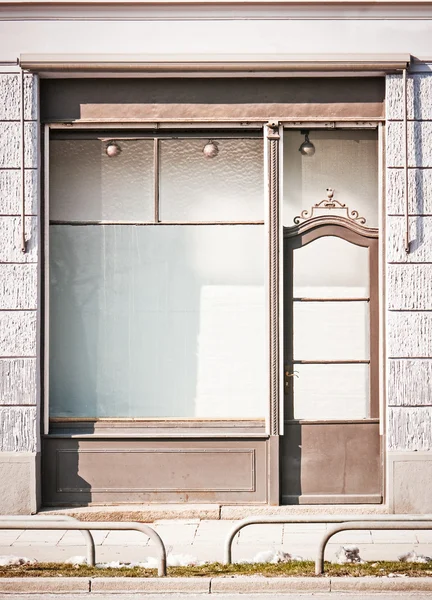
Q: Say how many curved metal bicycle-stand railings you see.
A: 4